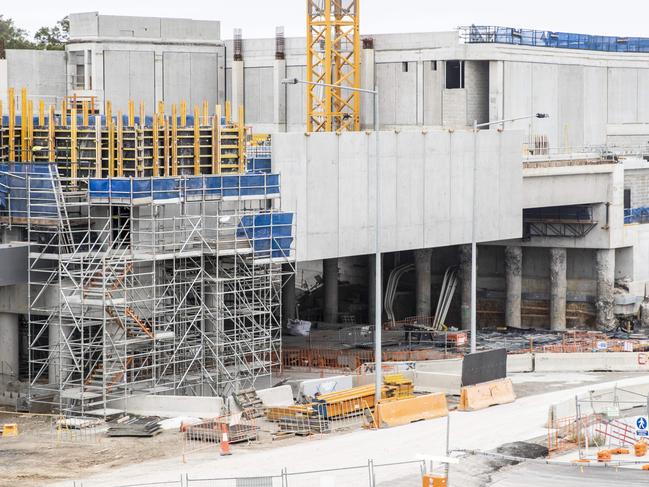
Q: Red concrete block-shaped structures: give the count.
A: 2